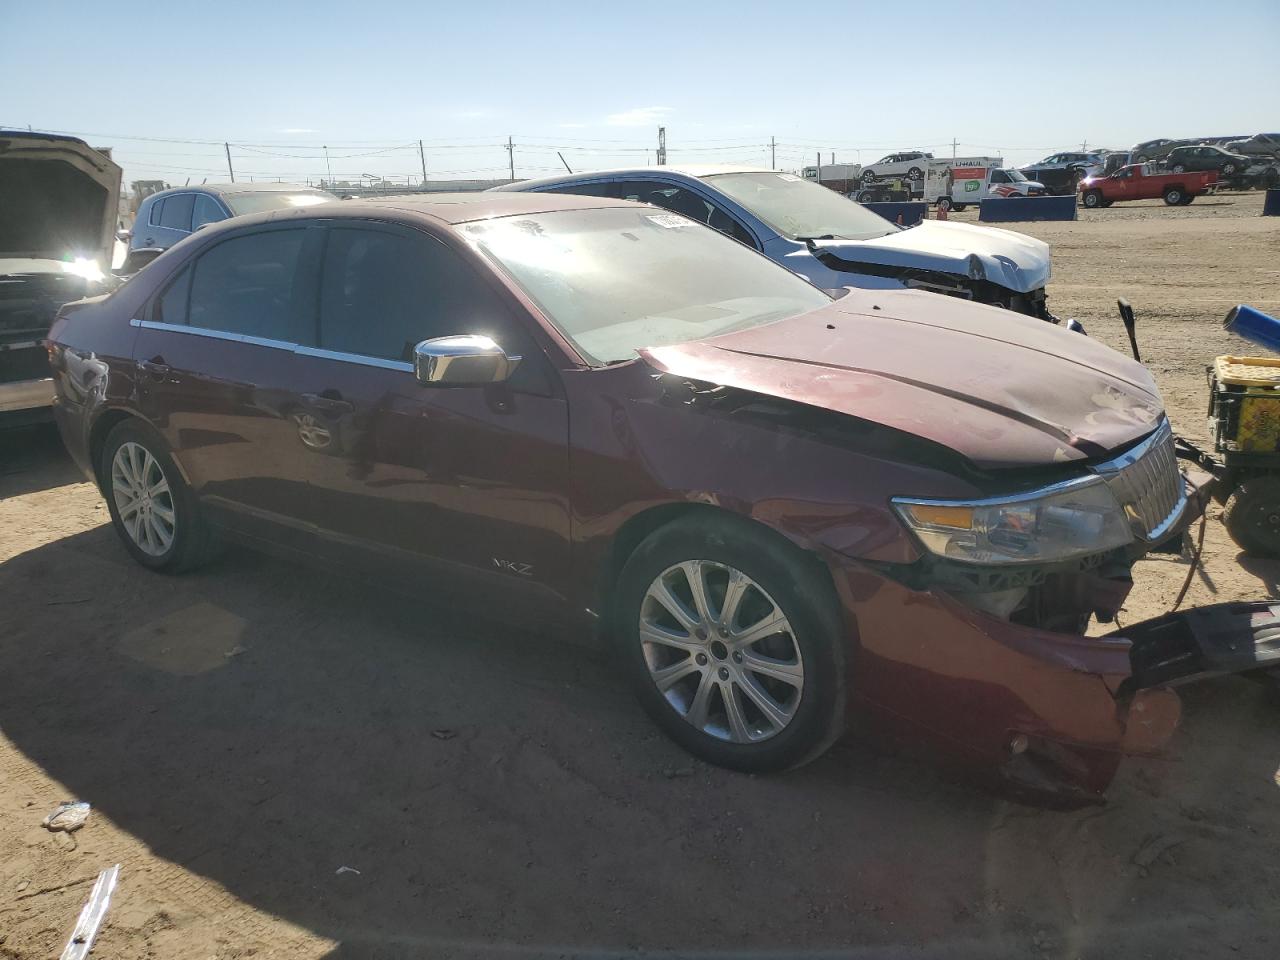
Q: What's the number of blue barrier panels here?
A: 3